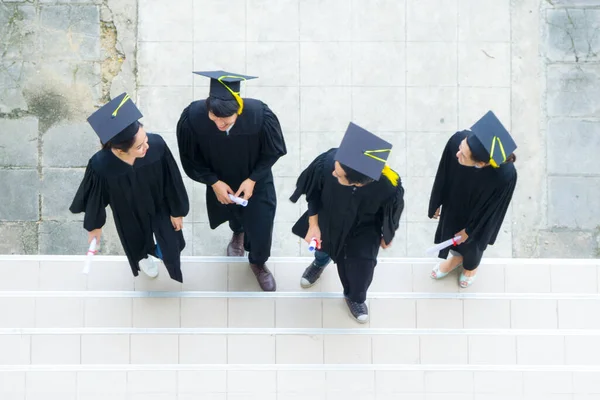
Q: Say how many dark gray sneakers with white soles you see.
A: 2